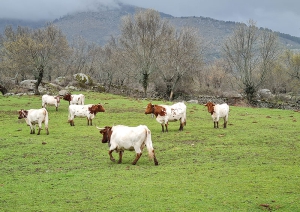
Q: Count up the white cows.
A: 7